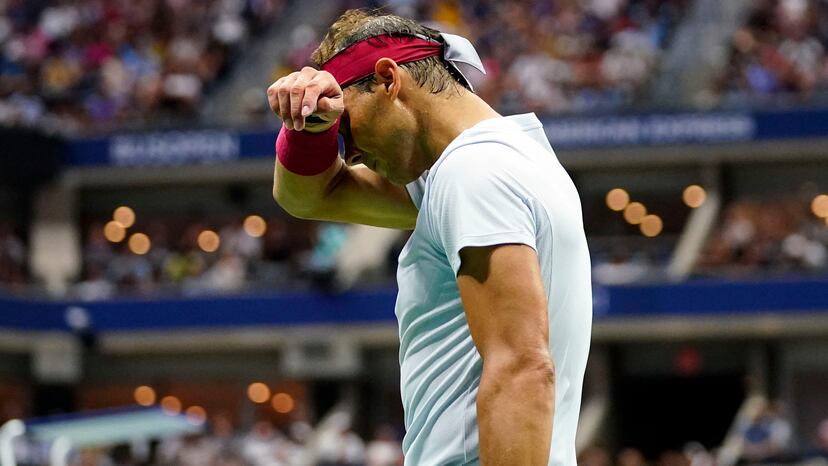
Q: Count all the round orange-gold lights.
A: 15